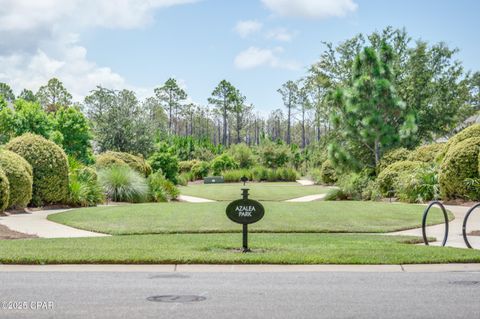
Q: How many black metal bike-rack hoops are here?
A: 2